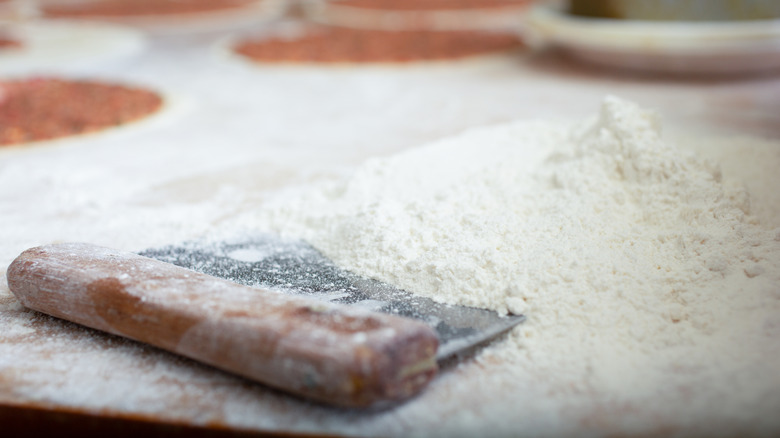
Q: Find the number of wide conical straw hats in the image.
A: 0